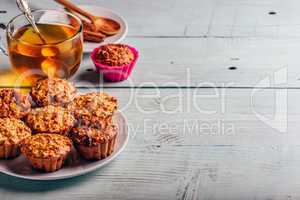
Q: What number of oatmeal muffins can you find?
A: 8